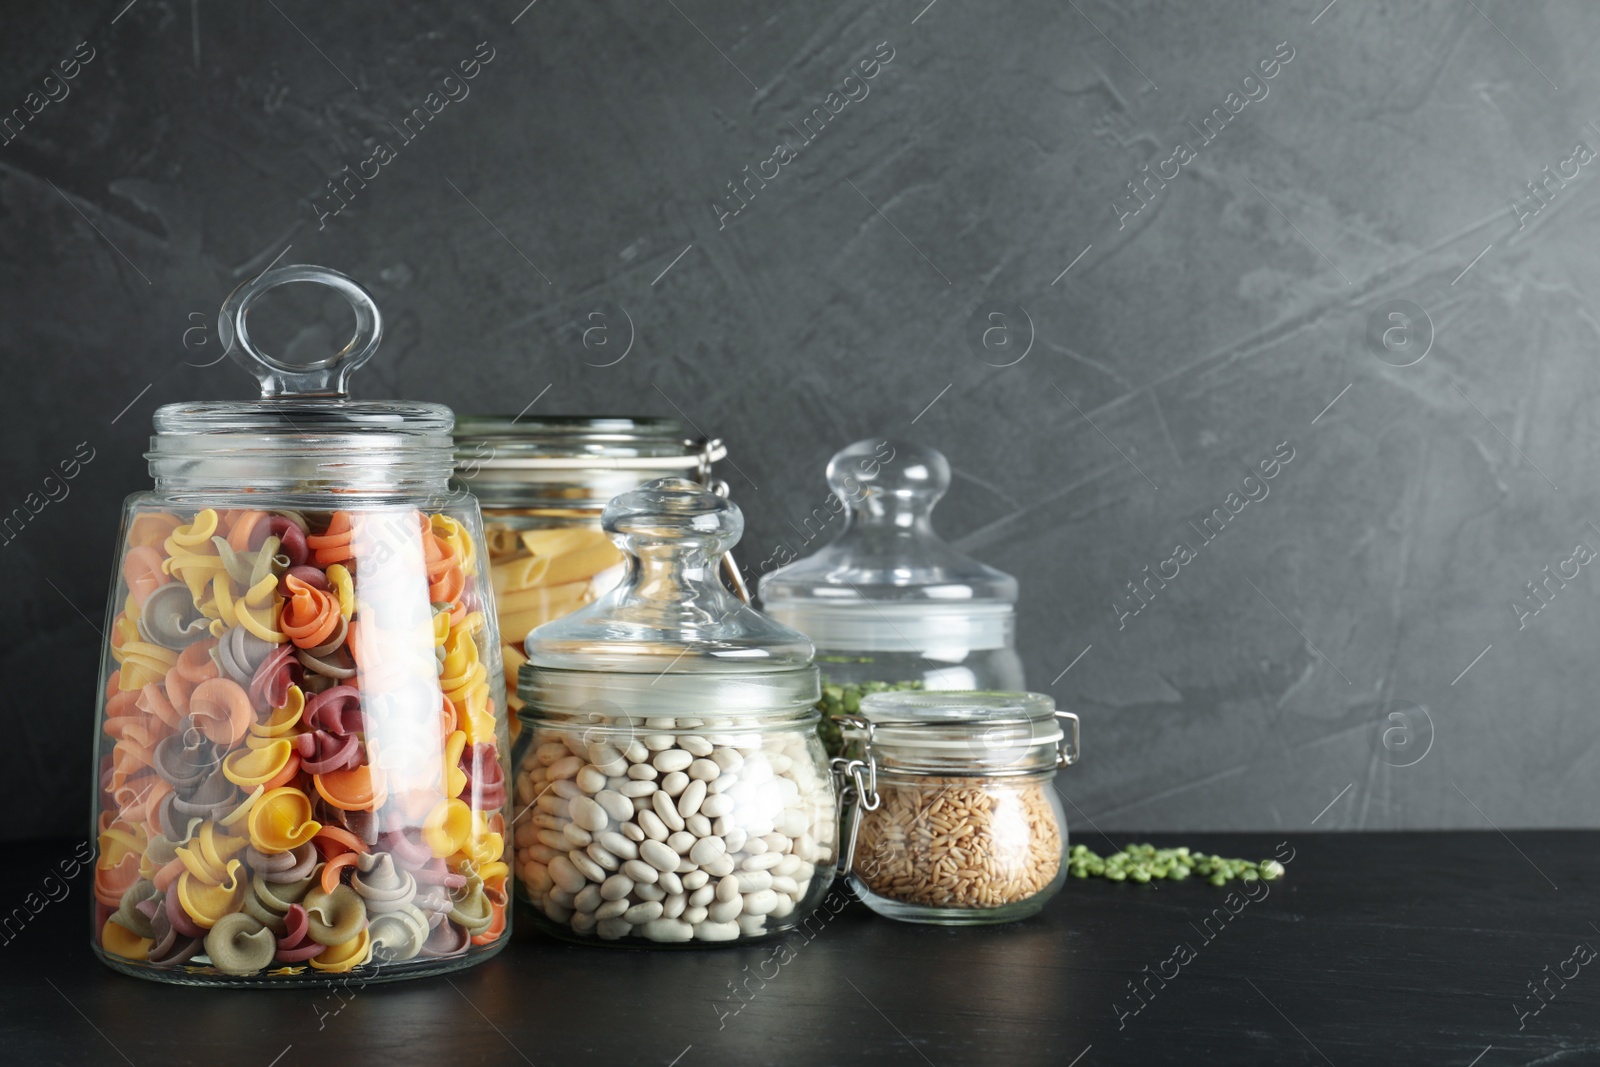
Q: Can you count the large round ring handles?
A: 1